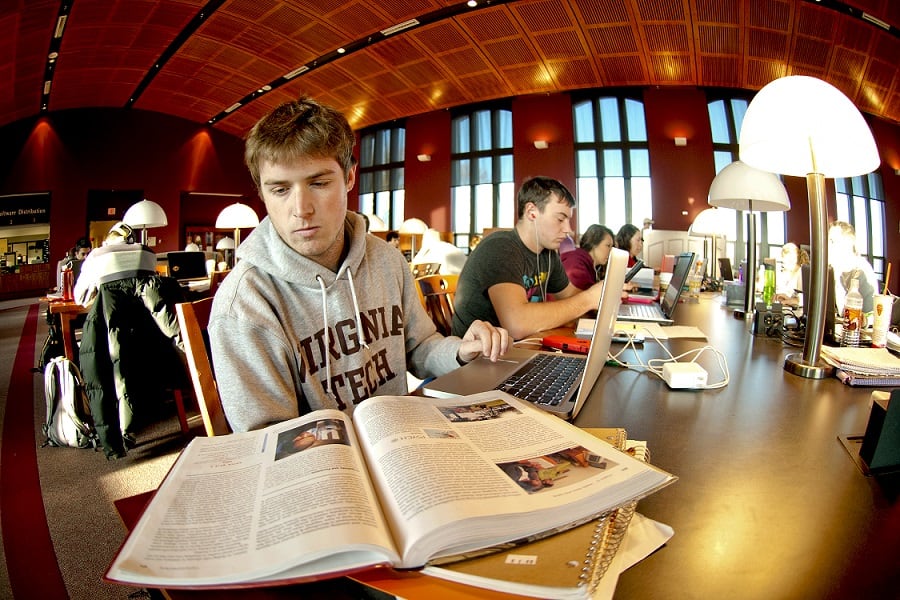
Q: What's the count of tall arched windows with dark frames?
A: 5